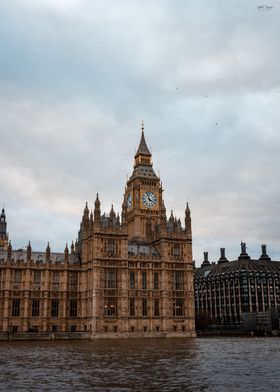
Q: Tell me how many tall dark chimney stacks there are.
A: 4